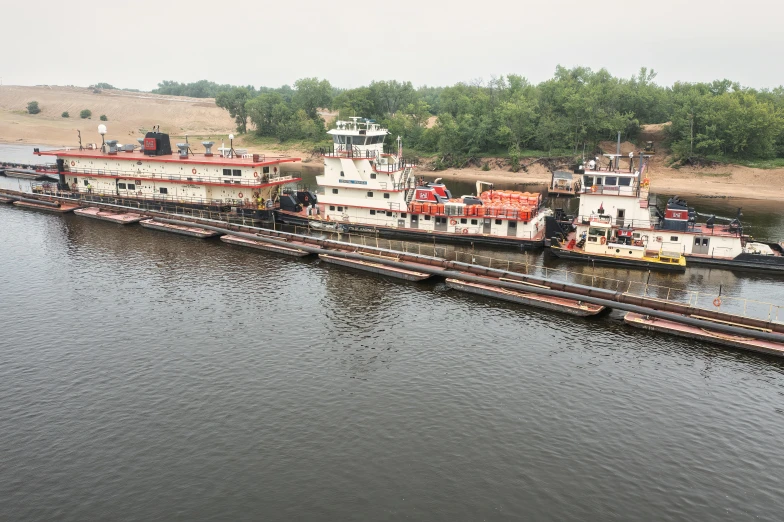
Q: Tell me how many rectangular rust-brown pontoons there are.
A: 8